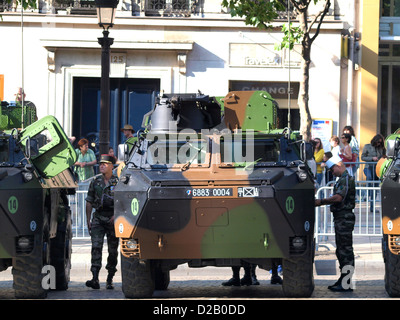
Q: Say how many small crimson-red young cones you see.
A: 0